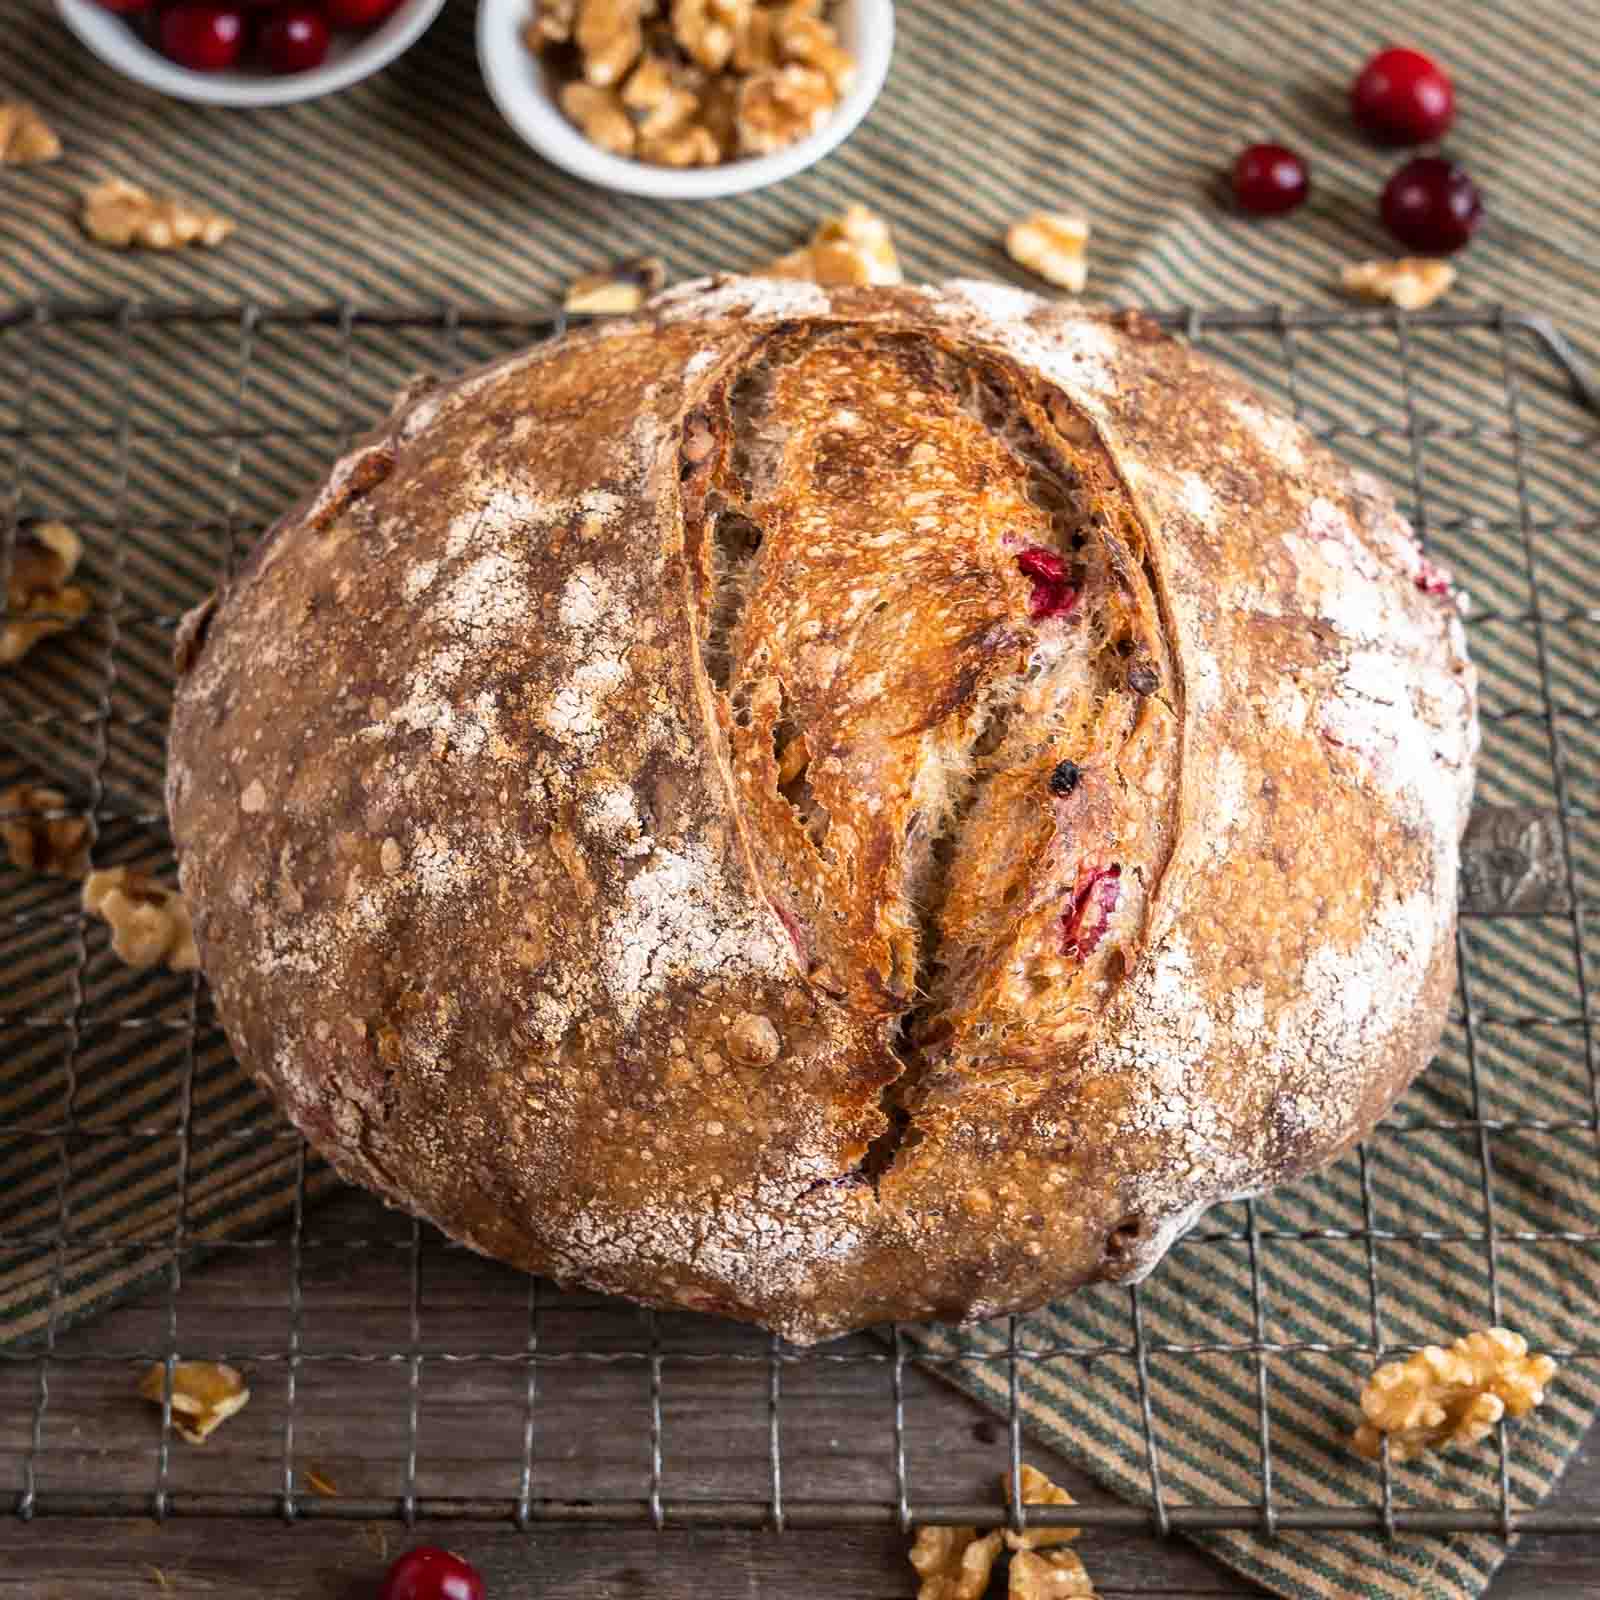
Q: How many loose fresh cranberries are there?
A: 4